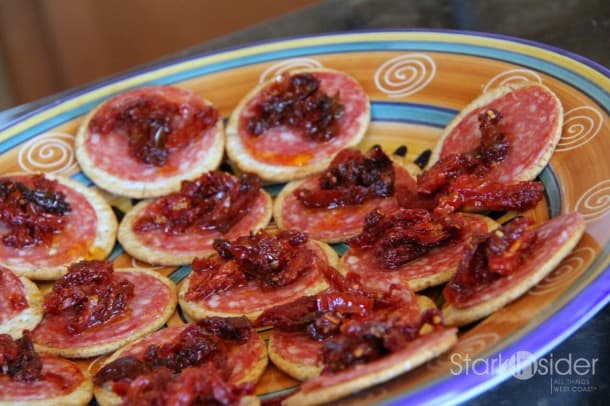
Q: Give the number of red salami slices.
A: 15